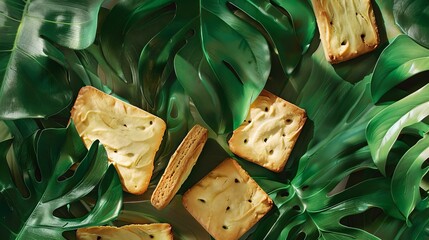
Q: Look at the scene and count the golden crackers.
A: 6